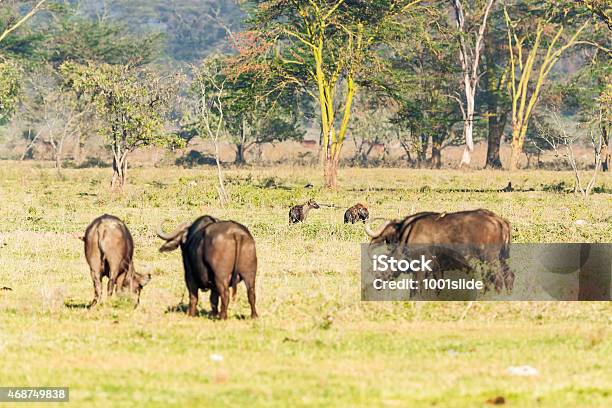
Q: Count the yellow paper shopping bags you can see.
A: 0